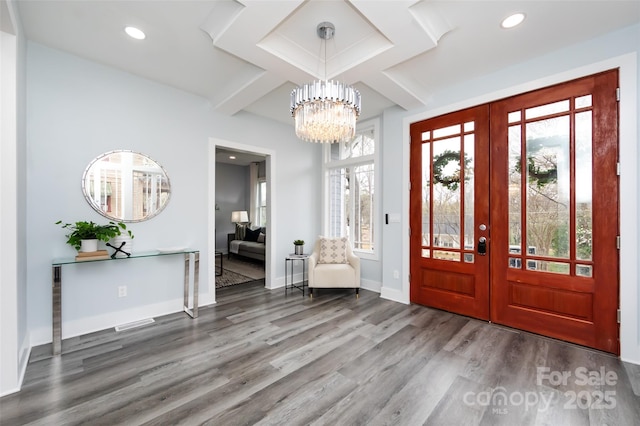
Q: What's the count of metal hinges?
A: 8